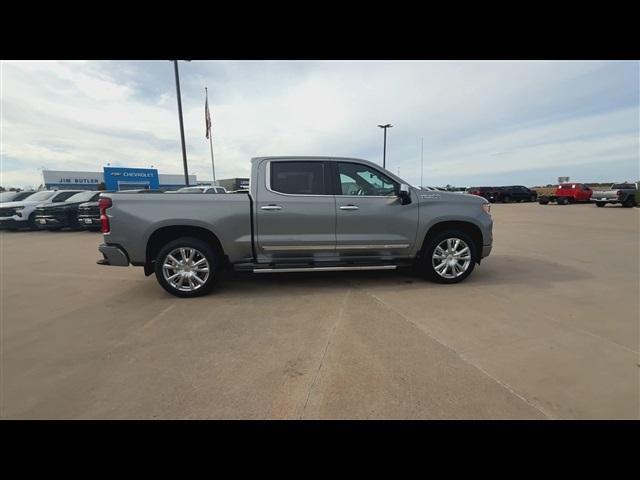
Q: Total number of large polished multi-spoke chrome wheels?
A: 2